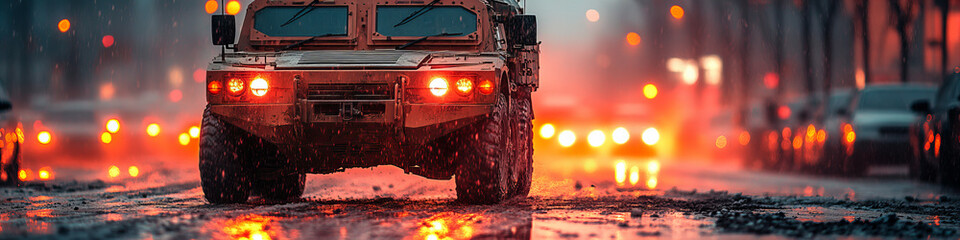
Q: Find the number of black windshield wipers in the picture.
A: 4